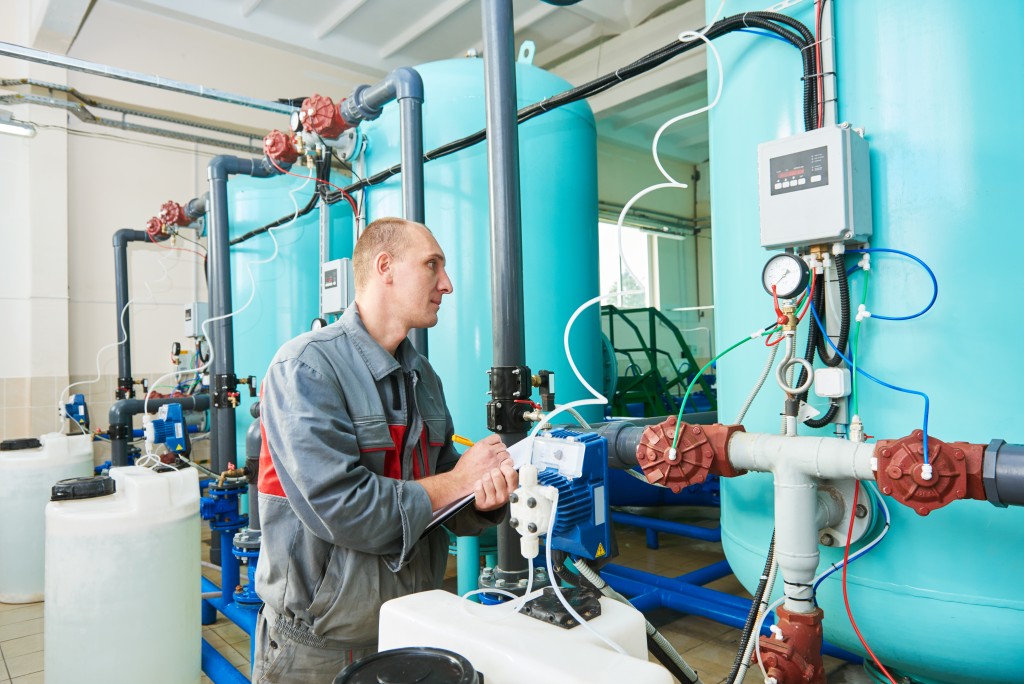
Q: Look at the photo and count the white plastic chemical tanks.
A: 3